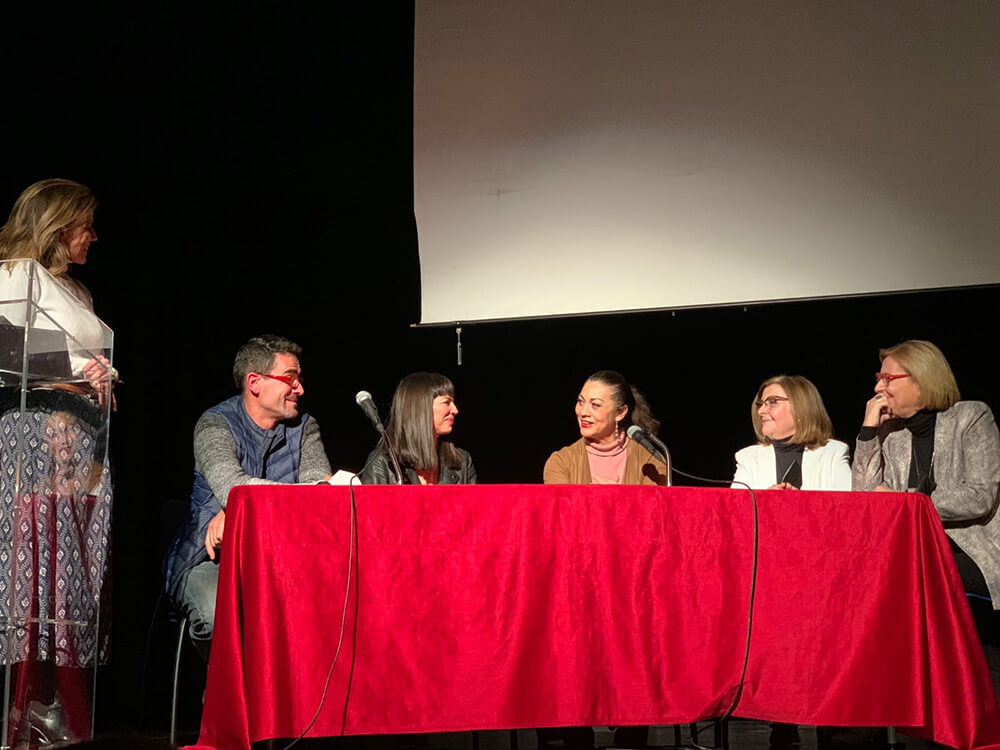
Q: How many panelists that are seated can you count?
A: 5